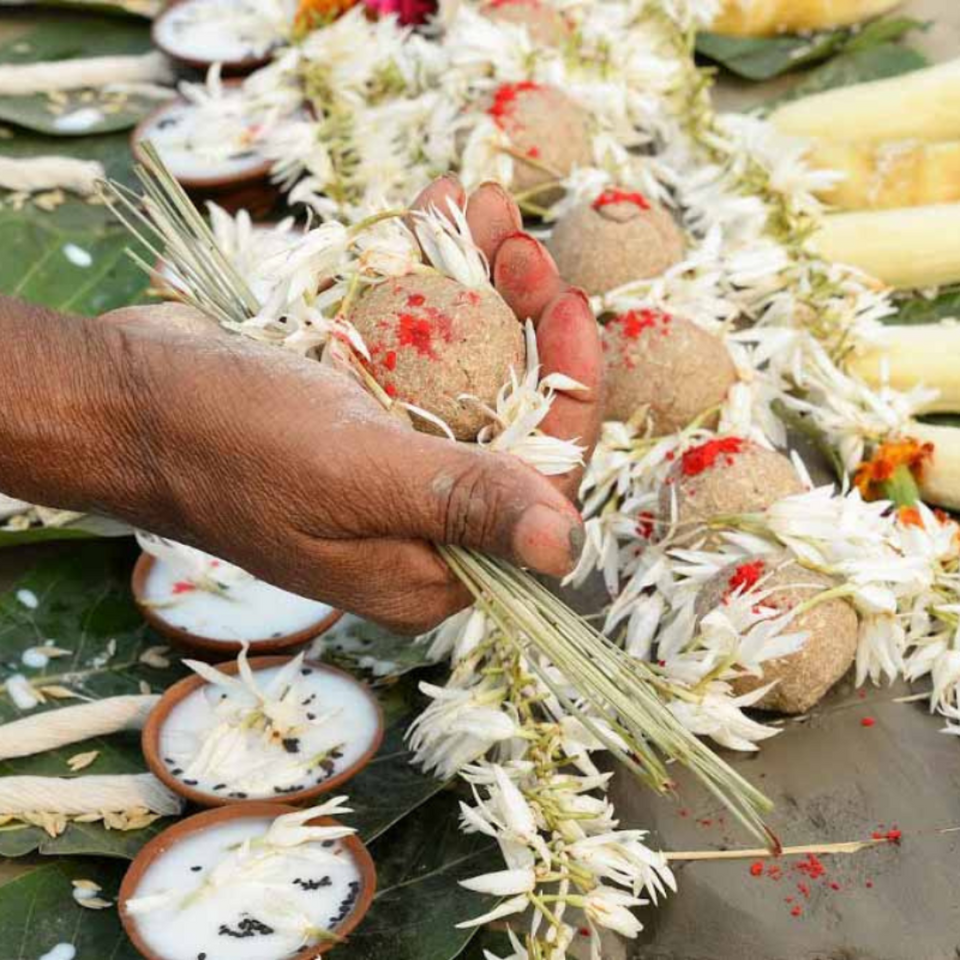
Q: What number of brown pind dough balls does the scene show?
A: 7